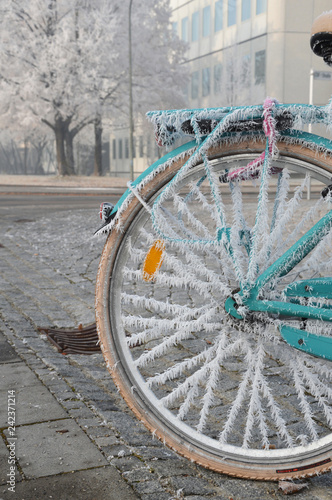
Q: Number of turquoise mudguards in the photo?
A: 1